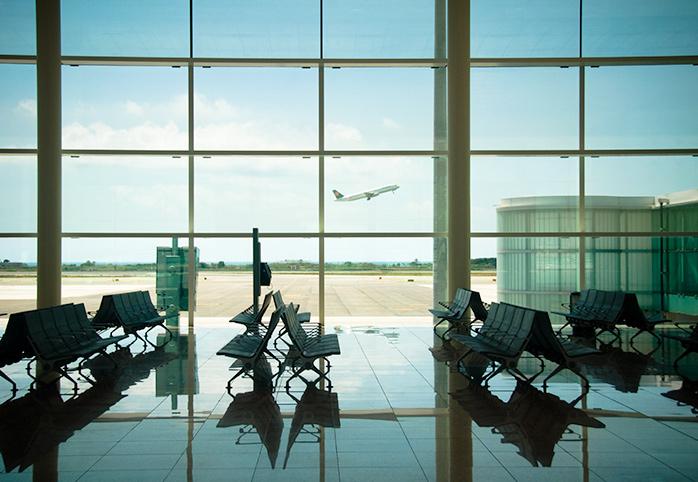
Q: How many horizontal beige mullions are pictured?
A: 3